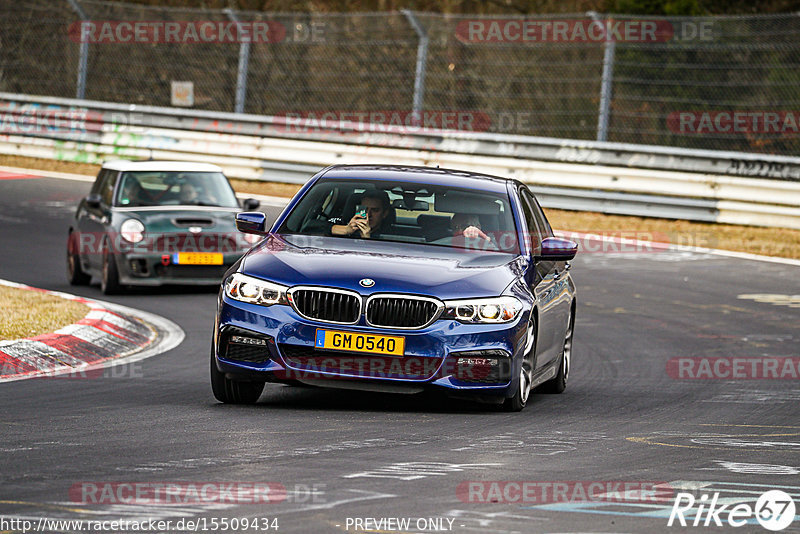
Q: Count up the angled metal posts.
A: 4